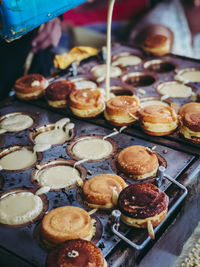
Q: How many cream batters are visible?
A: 12